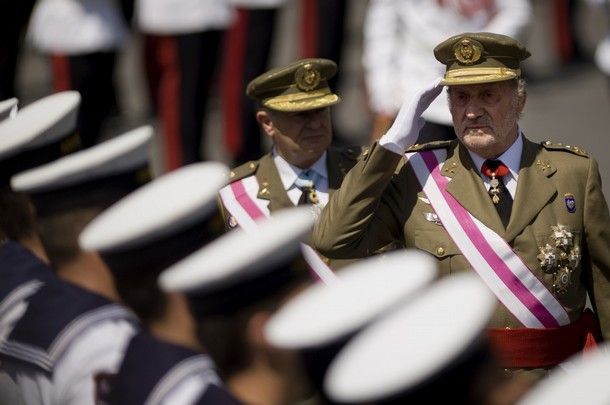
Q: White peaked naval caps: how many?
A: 8